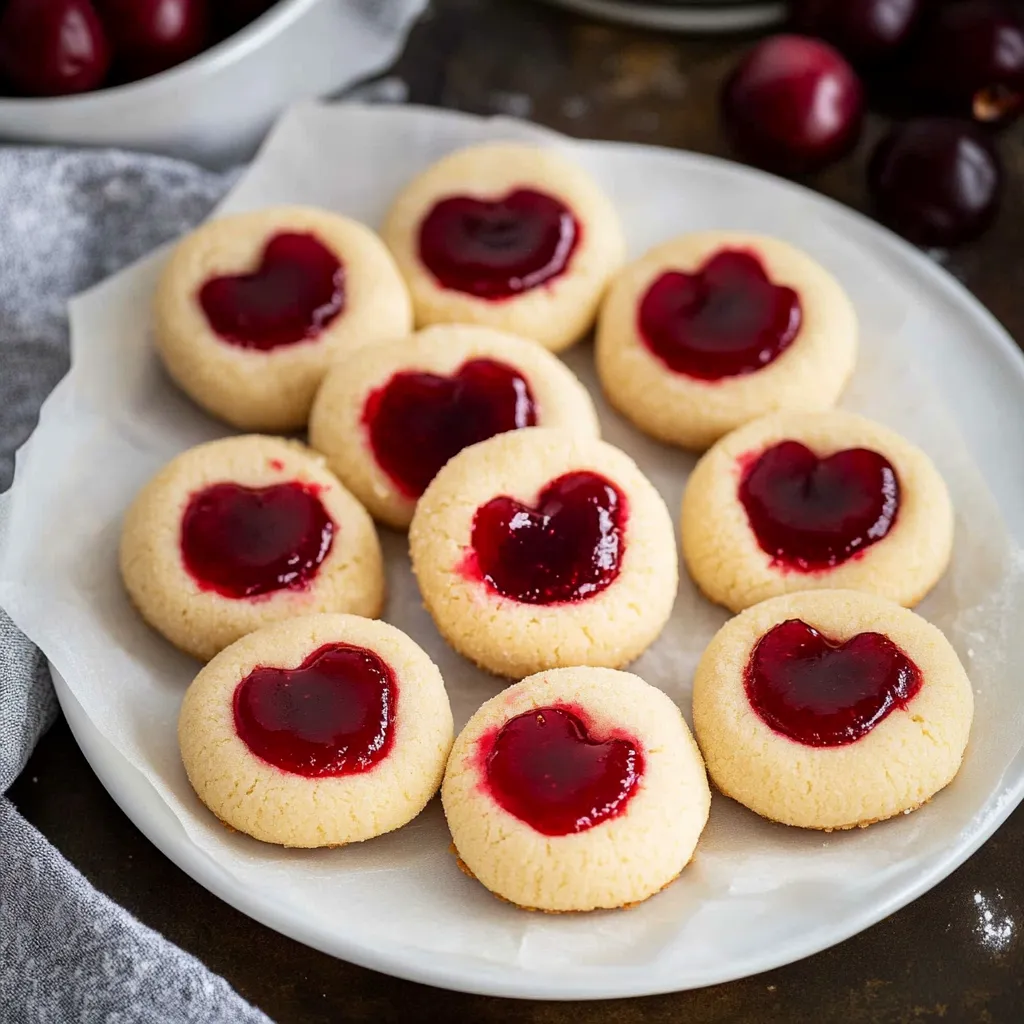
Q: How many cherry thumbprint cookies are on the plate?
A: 10